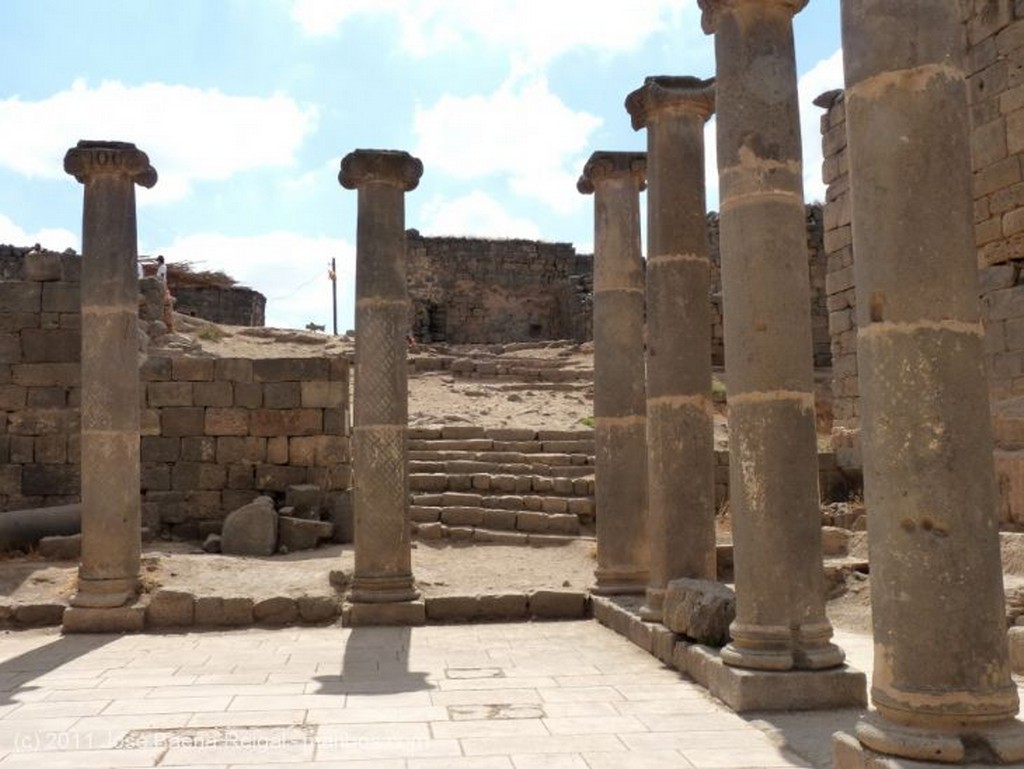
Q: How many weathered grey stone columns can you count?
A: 6